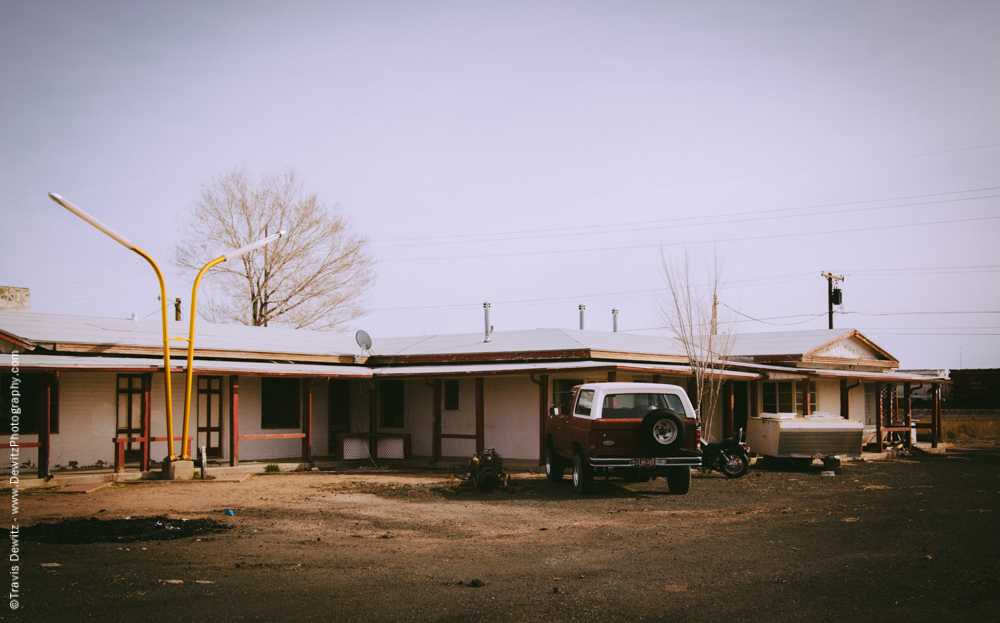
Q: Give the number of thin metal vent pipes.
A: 3